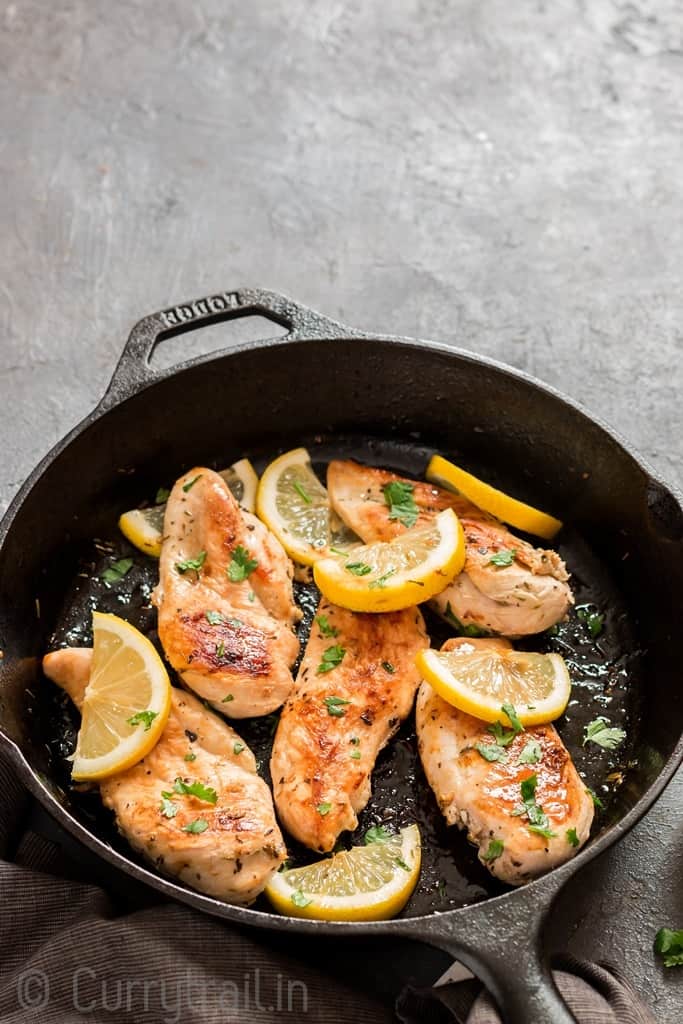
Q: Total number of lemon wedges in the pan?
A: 7